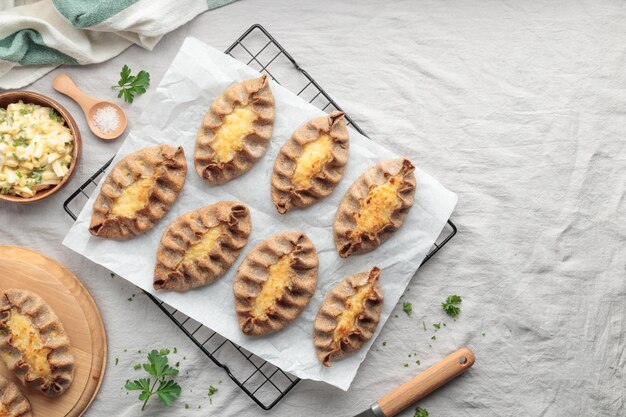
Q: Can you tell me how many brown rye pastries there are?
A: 9